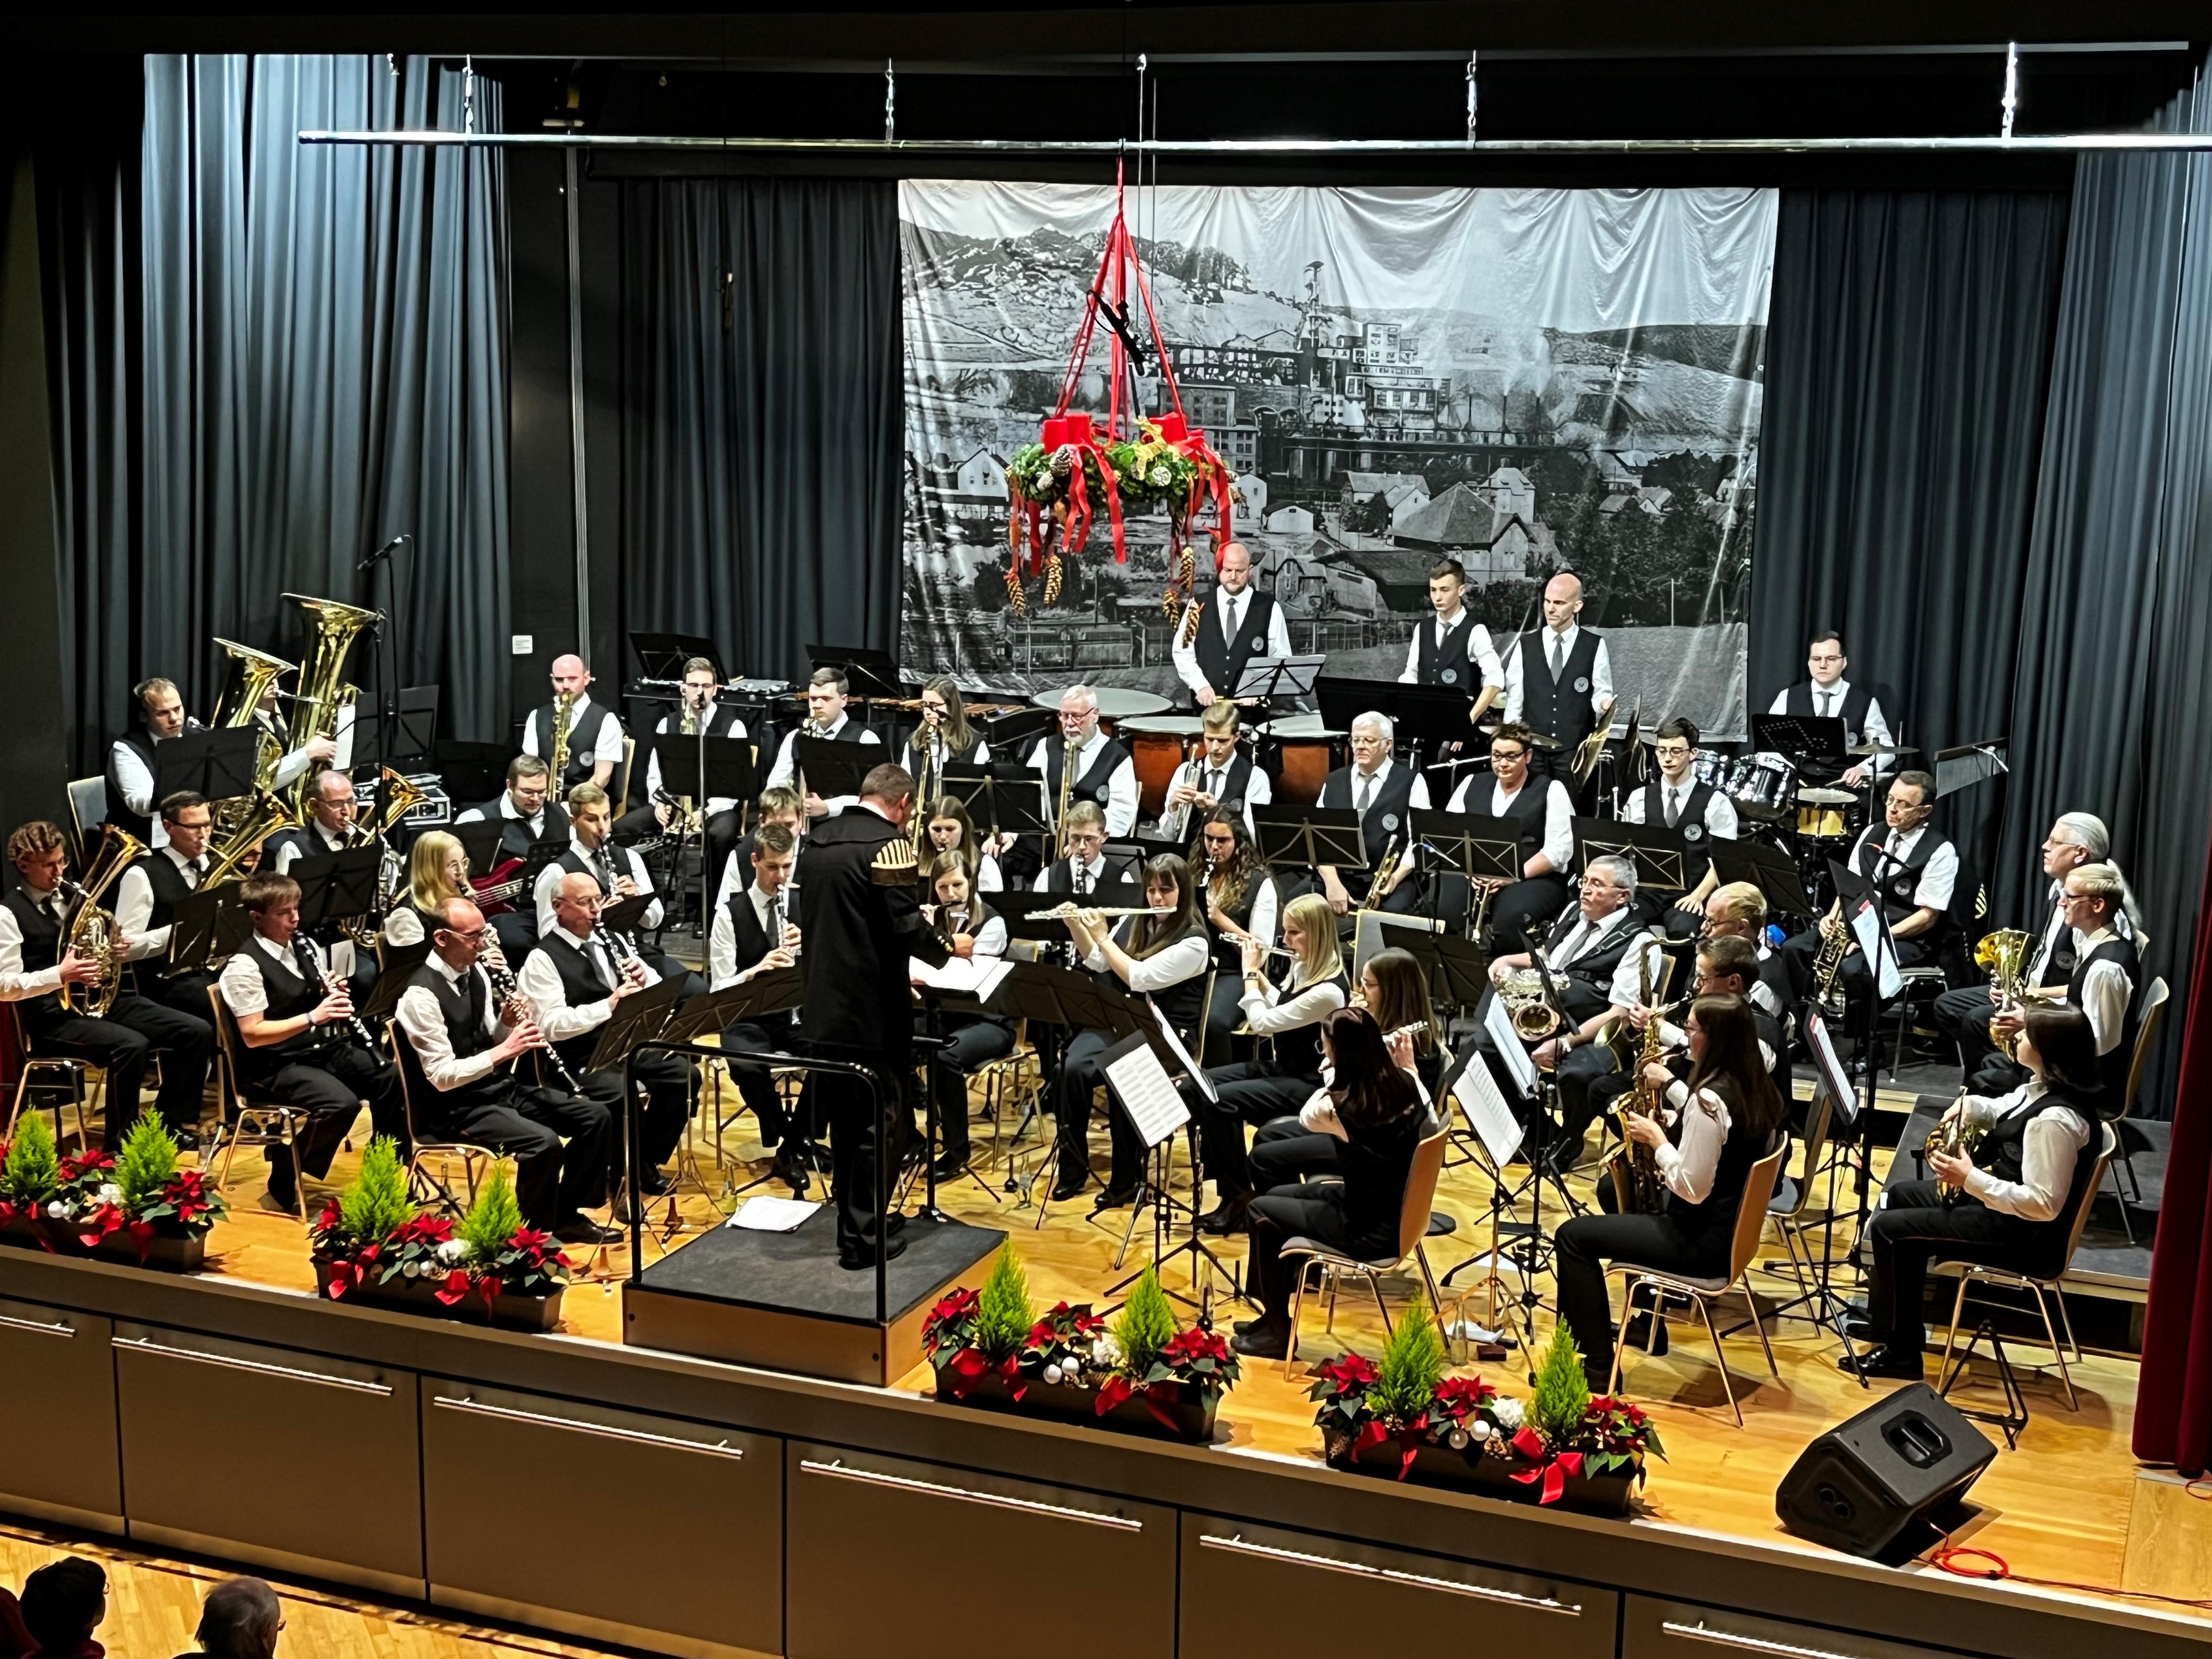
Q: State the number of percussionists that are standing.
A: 3